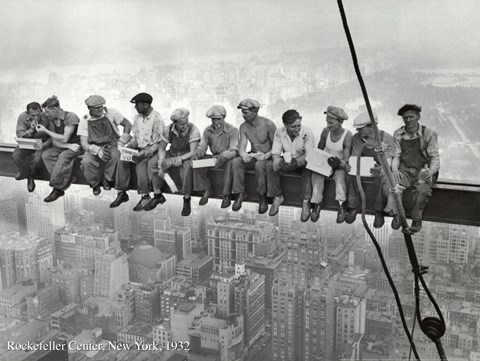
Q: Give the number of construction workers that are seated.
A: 11